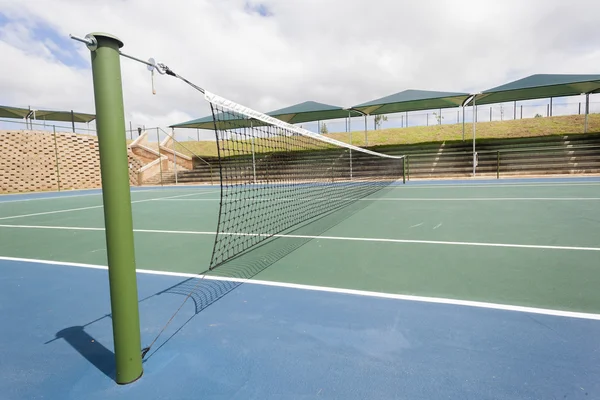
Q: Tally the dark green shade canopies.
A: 6